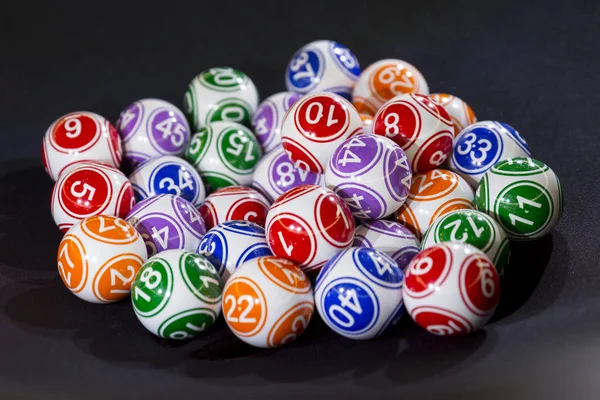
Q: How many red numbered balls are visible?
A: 7